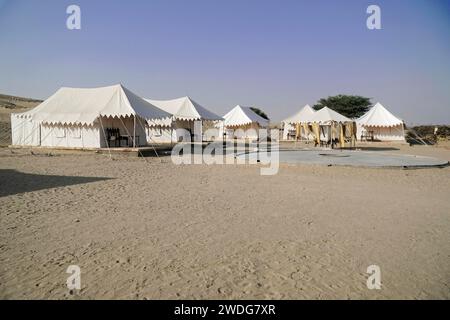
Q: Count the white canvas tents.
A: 6